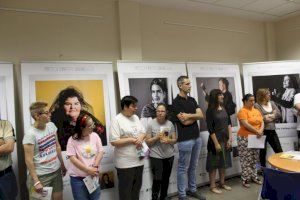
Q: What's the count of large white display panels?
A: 5